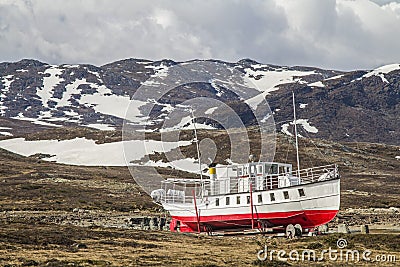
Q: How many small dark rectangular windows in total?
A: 8